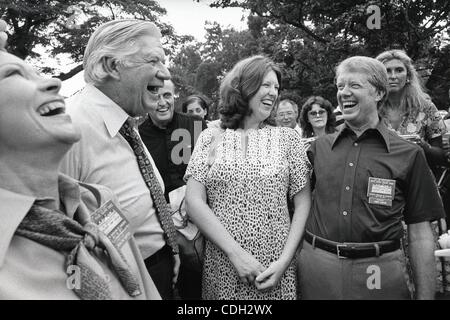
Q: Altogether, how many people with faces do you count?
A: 9